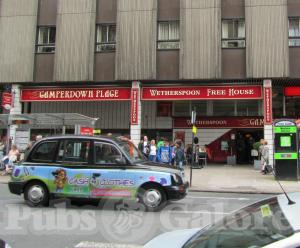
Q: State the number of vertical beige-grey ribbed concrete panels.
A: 5